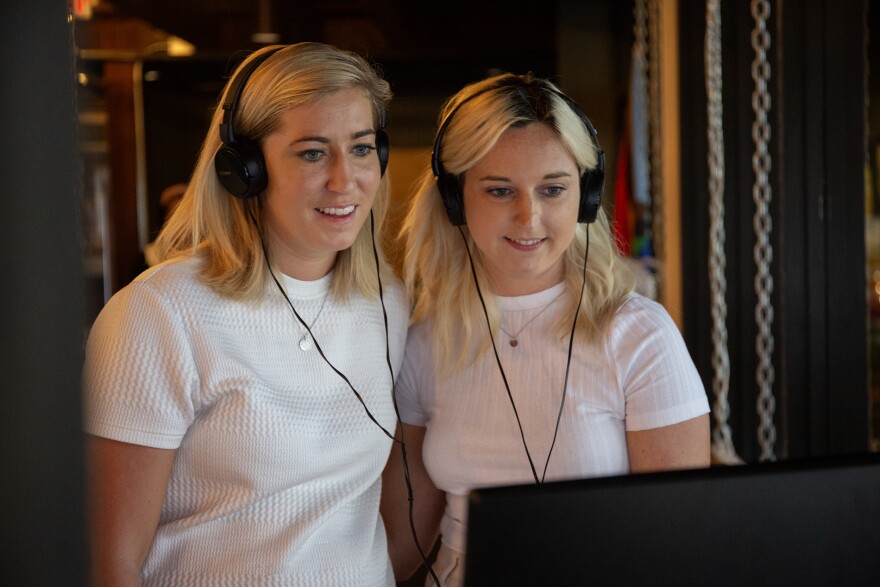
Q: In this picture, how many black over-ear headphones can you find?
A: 2